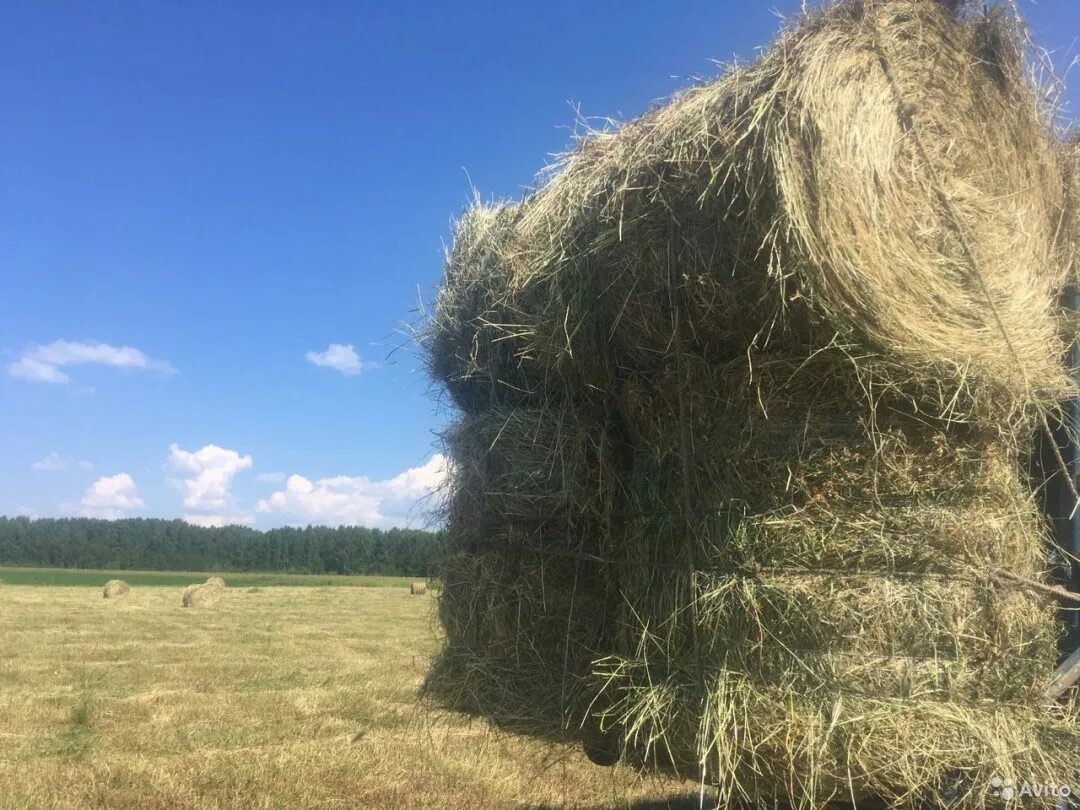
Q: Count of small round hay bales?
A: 4